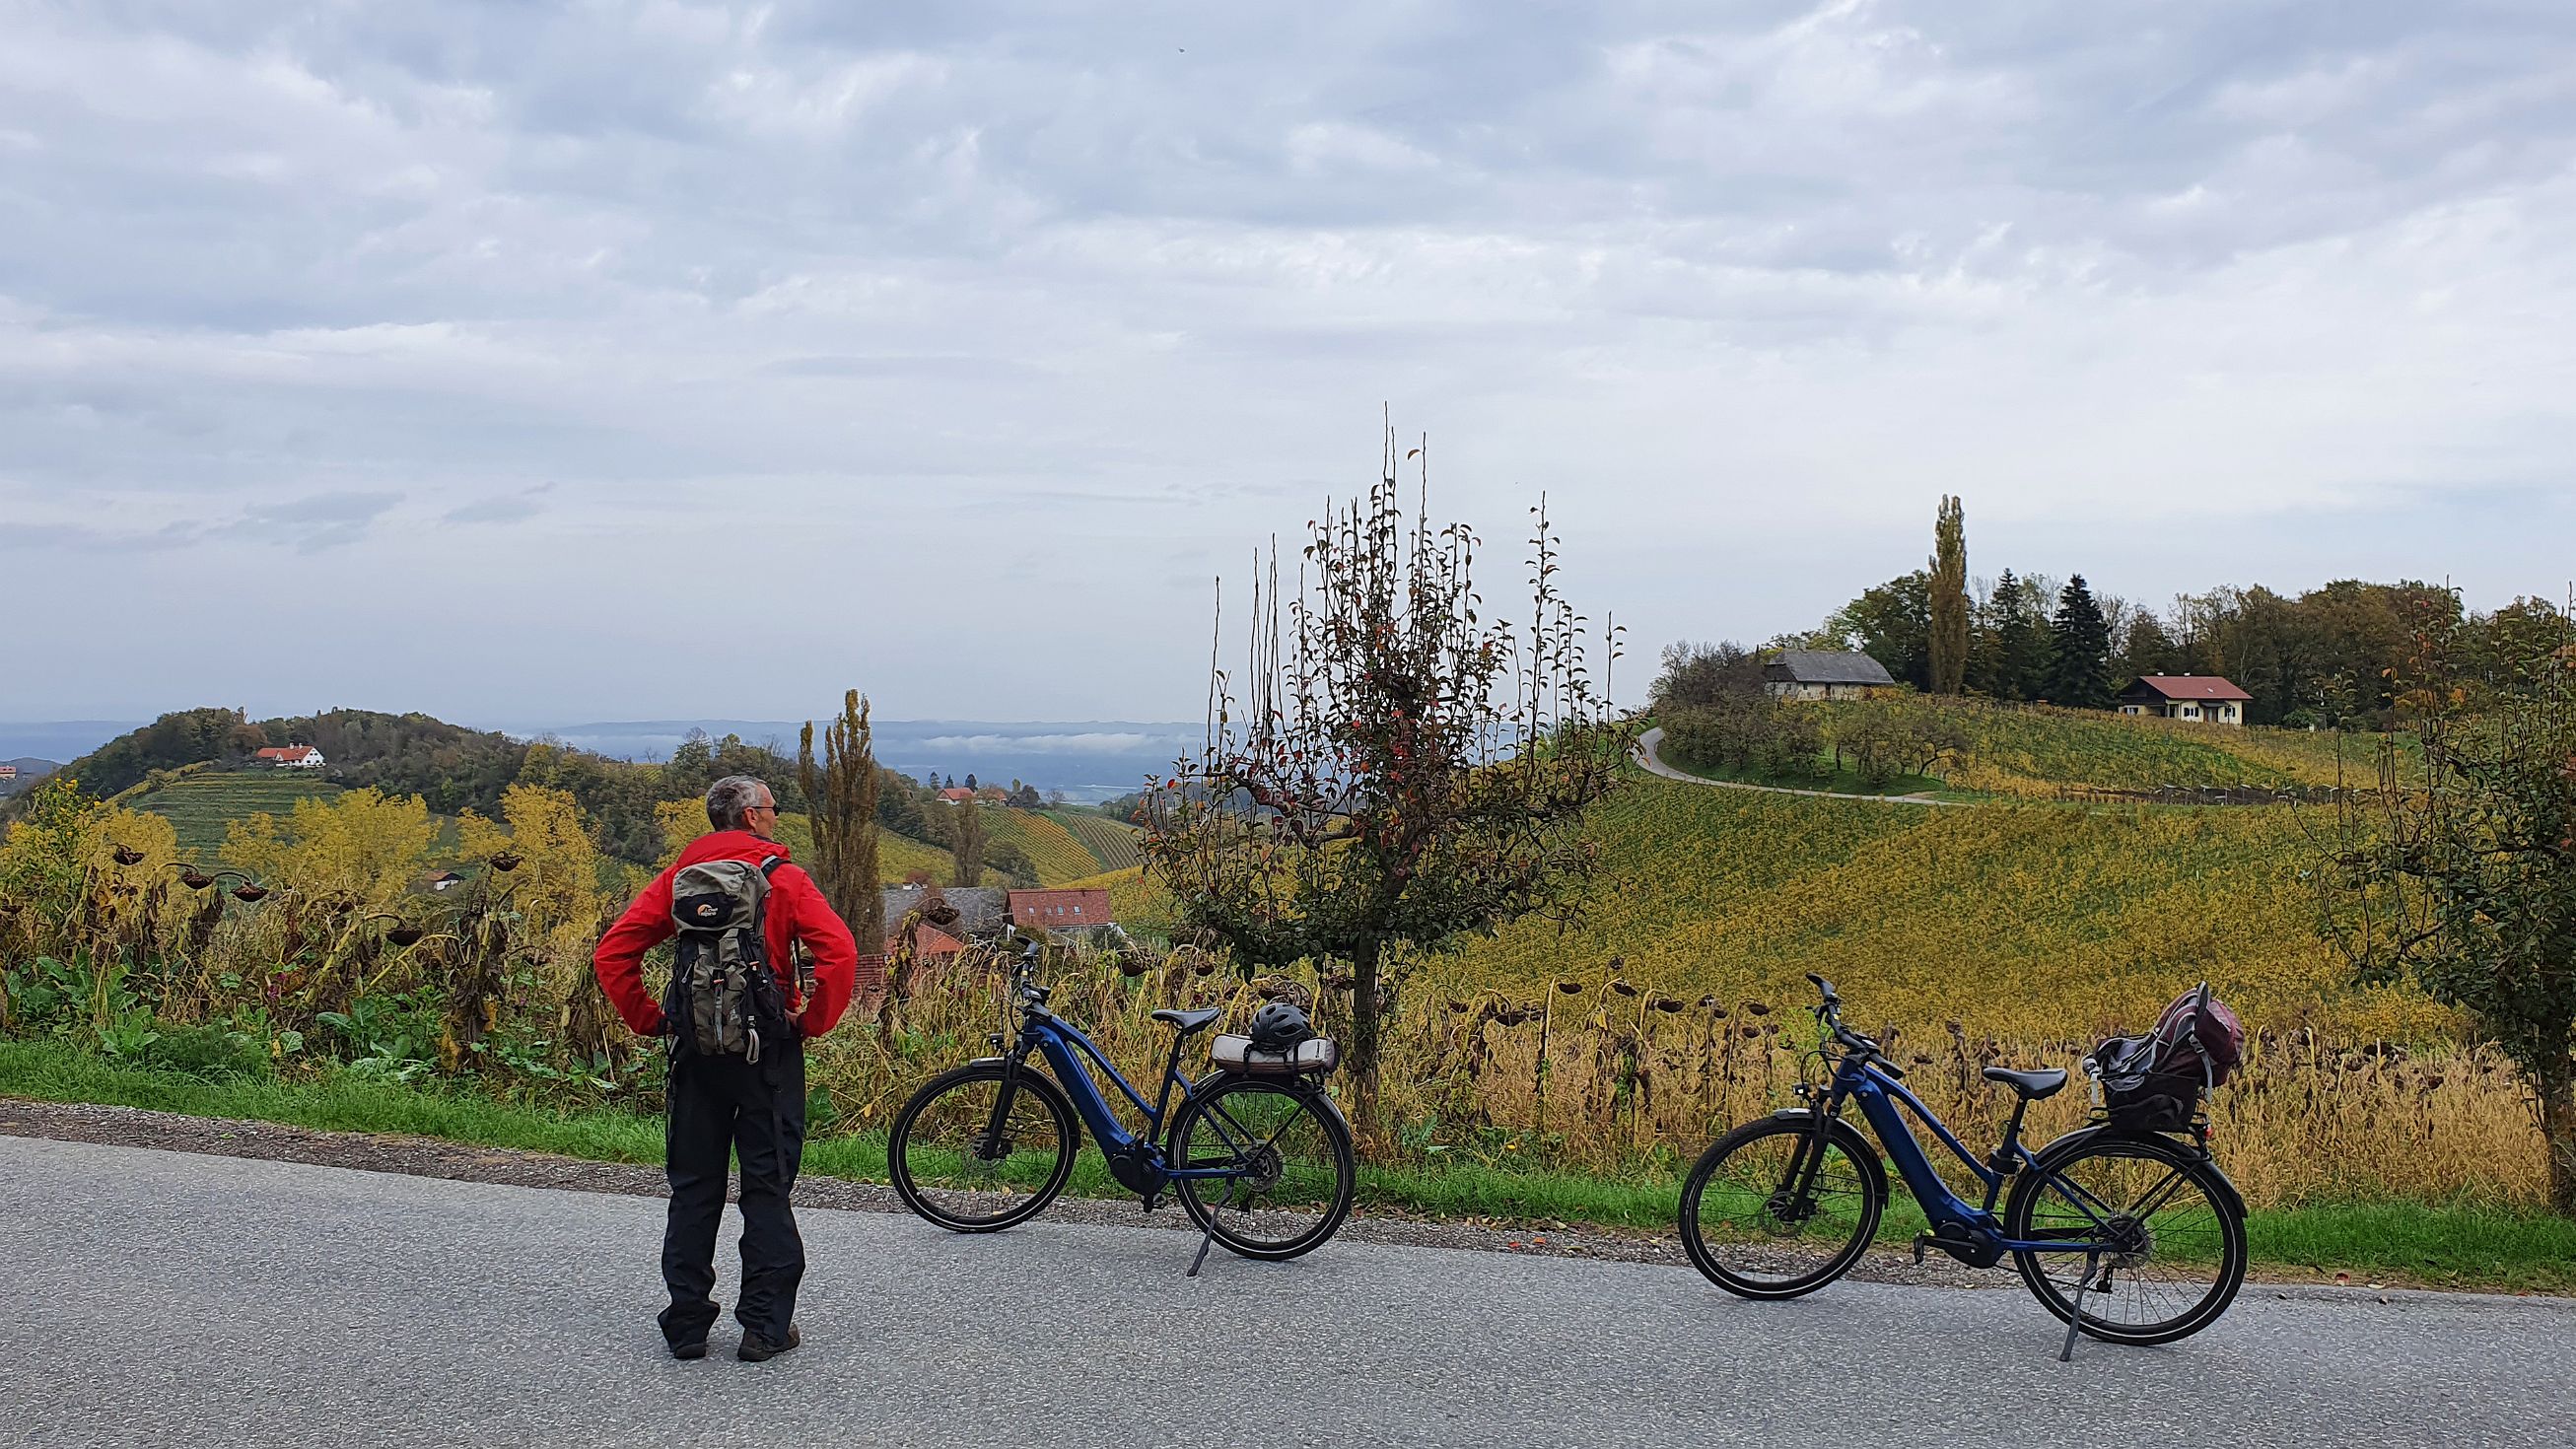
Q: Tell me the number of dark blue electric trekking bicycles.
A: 2